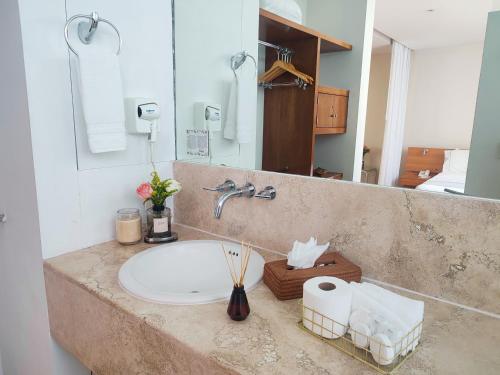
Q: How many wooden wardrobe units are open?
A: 1